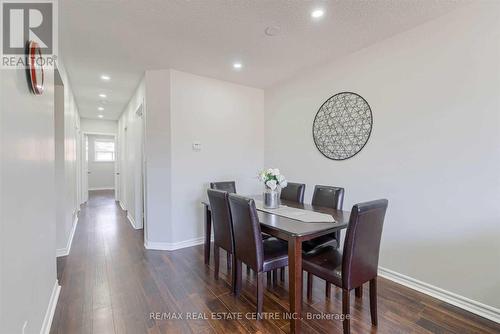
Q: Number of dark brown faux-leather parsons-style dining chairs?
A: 6